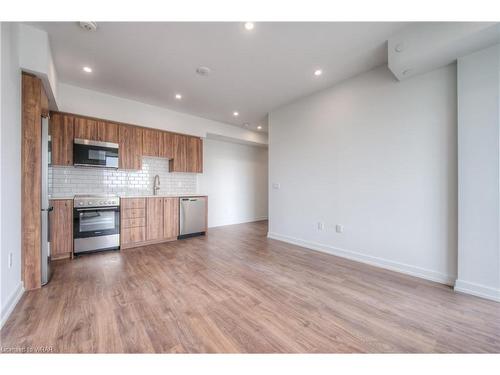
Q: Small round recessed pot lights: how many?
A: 6